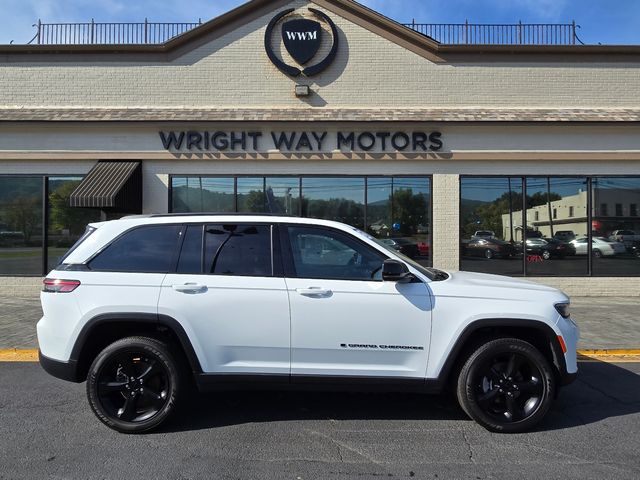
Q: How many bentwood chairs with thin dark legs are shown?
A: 0